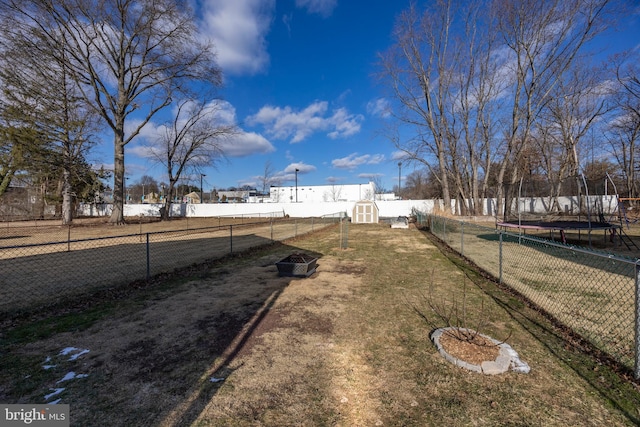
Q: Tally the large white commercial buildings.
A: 1